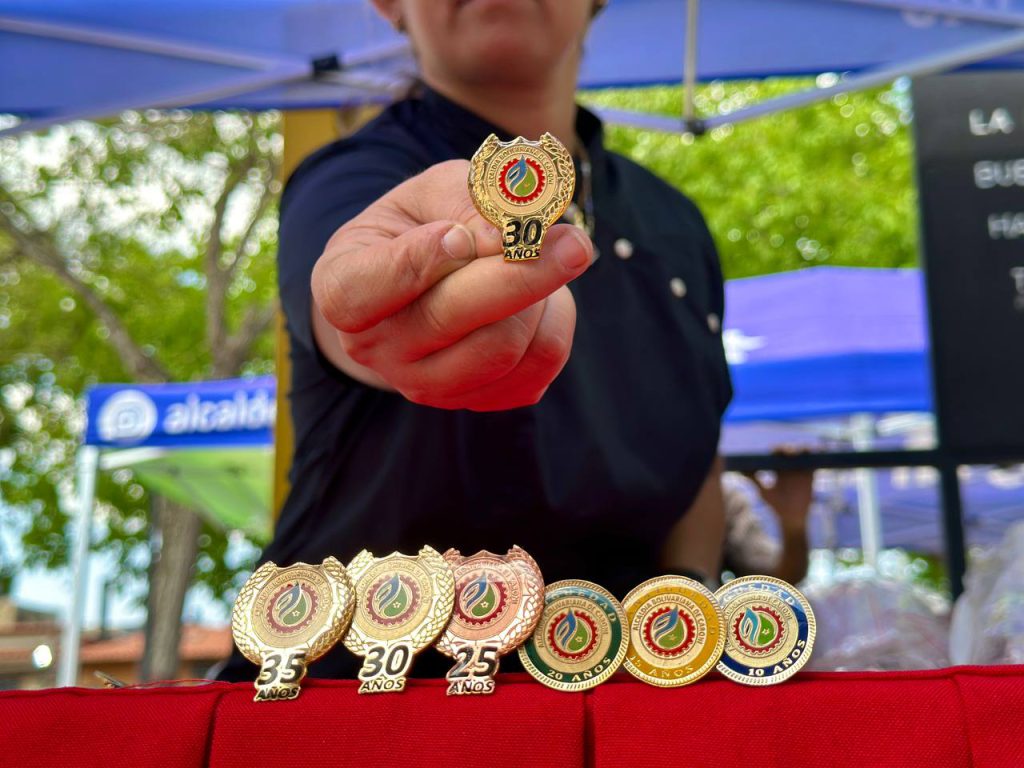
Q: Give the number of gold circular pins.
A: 3